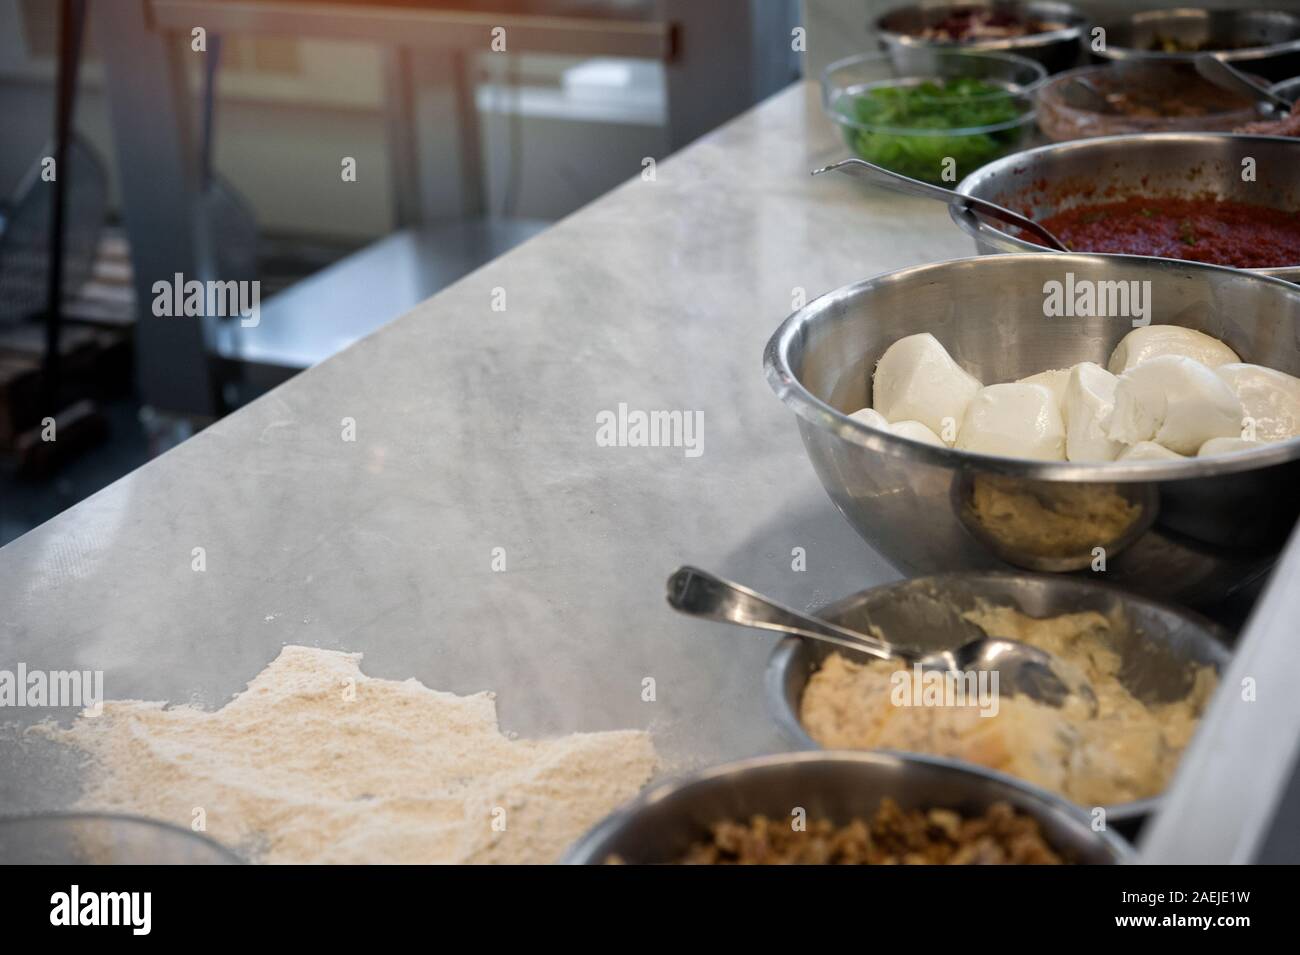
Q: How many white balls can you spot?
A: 11